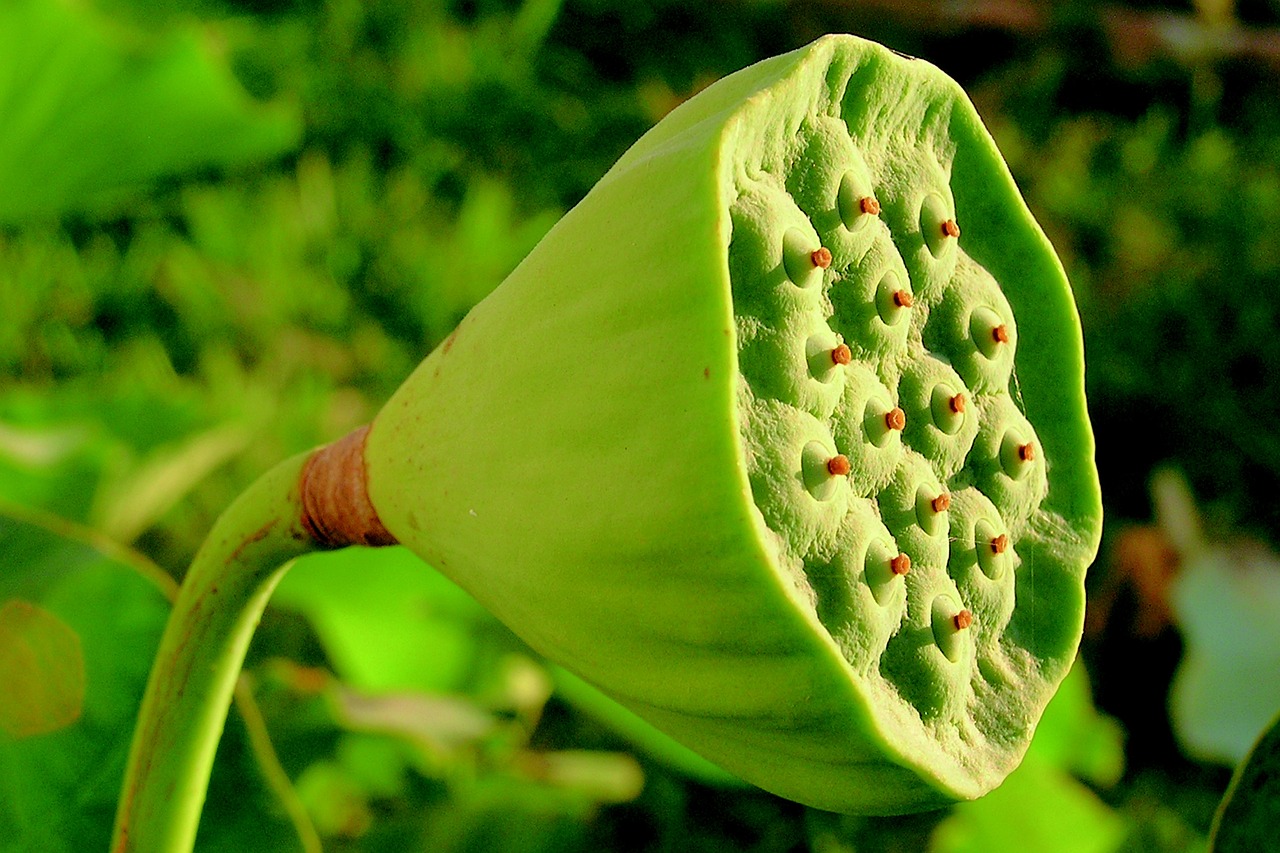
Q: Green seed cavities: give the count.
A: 14